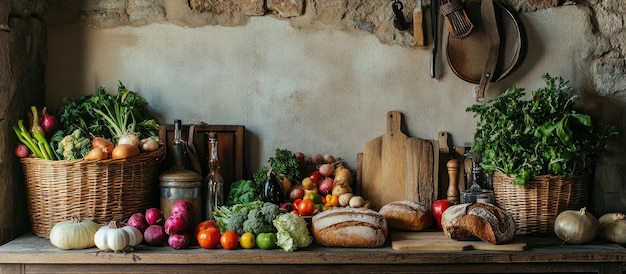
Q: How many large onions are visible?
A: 2